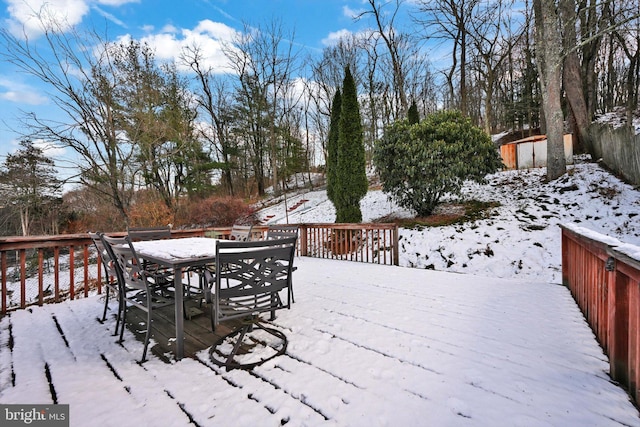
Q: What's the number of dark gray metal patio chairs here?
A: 6